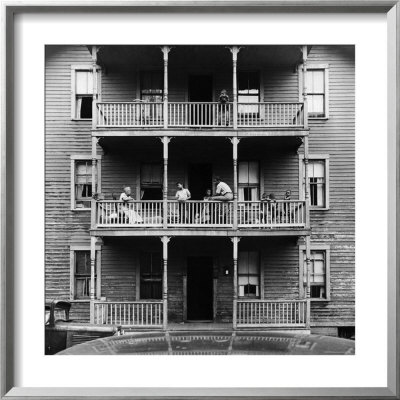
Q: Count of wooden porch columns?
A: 12